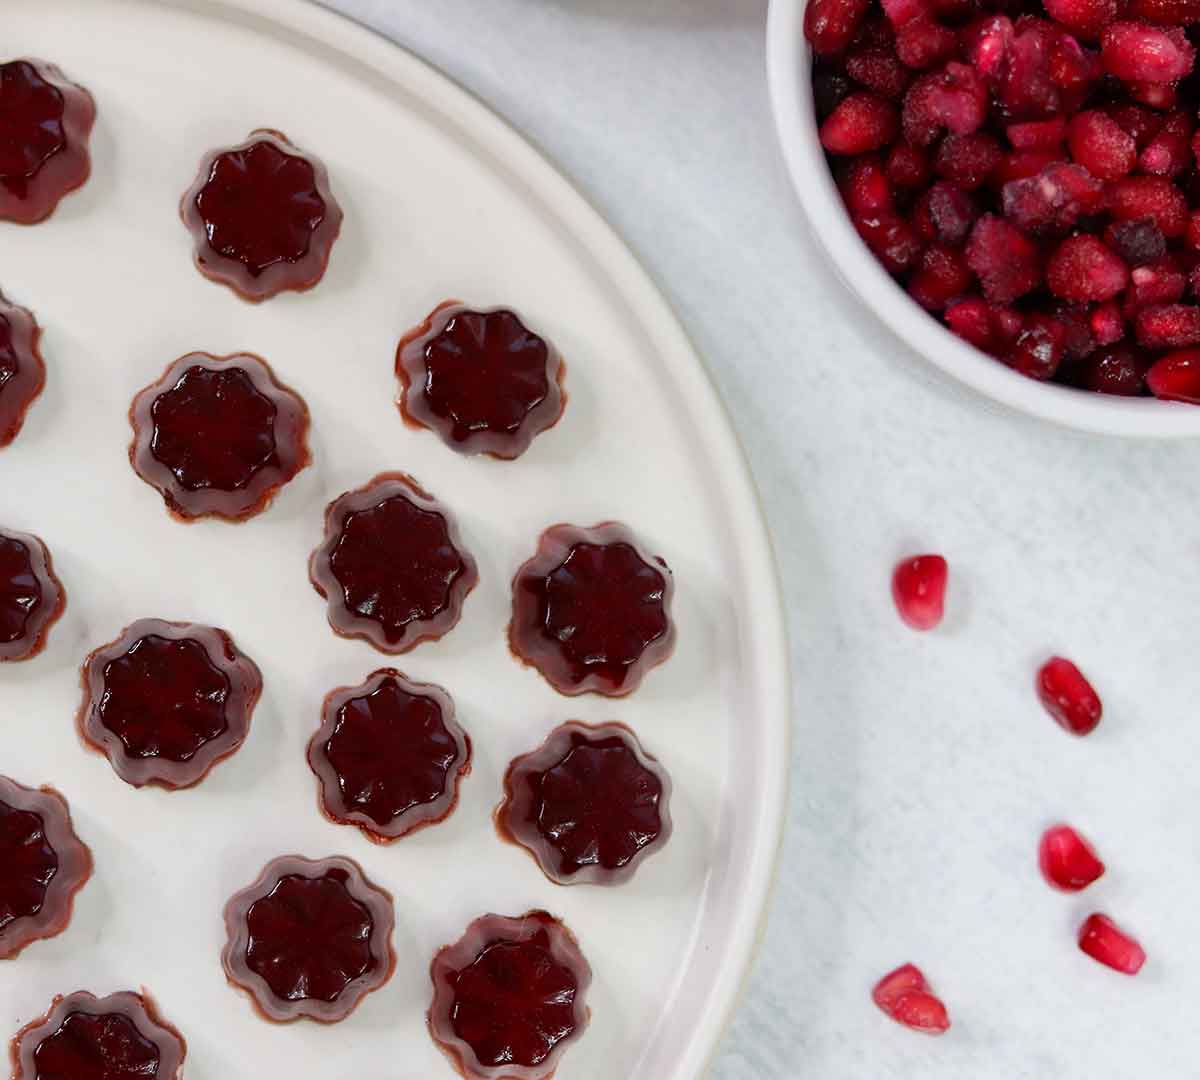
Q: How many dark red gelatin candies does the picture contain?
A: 15